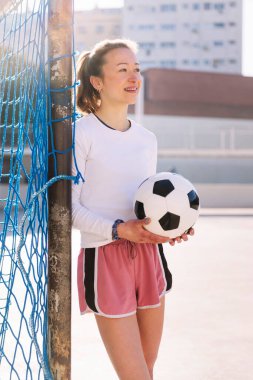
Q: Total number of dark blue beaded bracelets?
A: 1